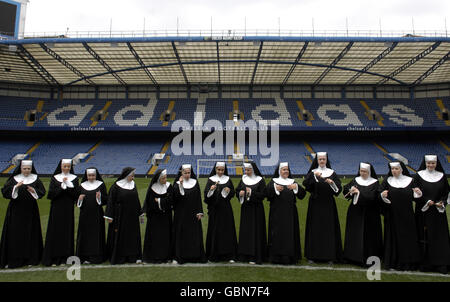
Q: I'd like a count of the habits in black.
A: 13